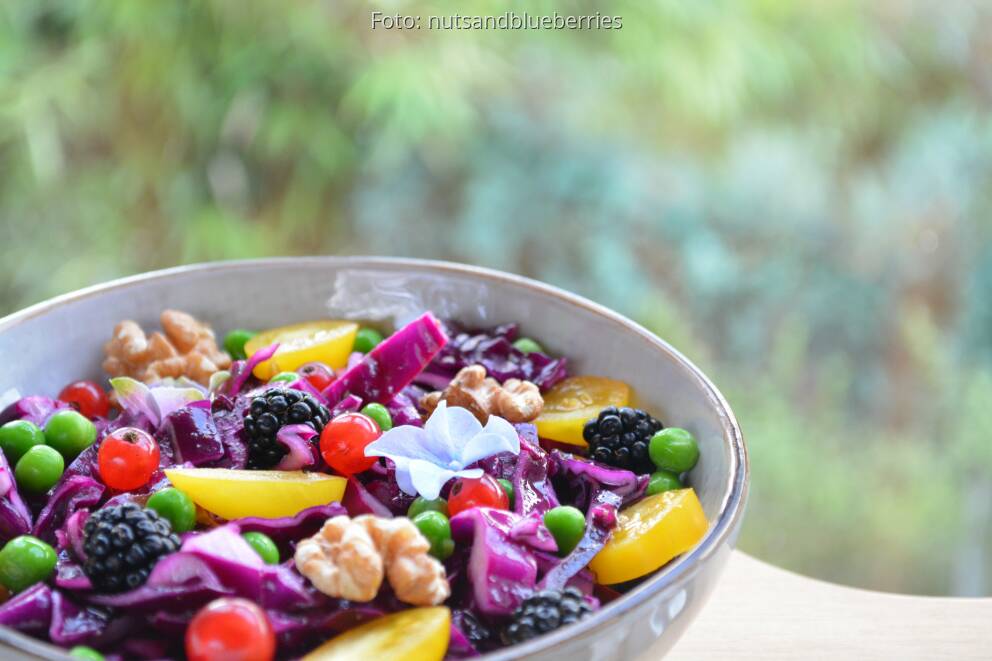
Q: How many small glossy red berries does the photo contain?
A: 6